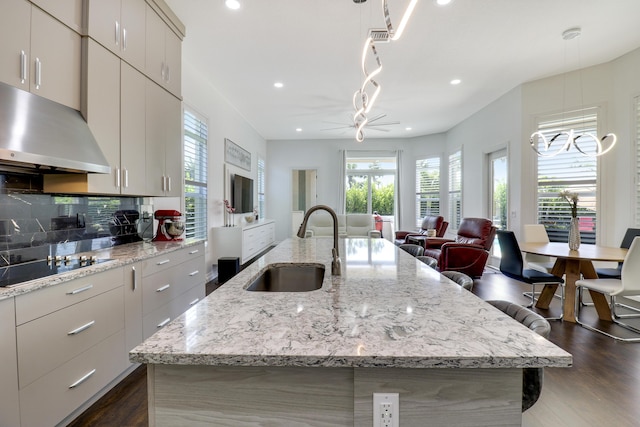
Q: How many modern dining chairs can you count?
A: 4